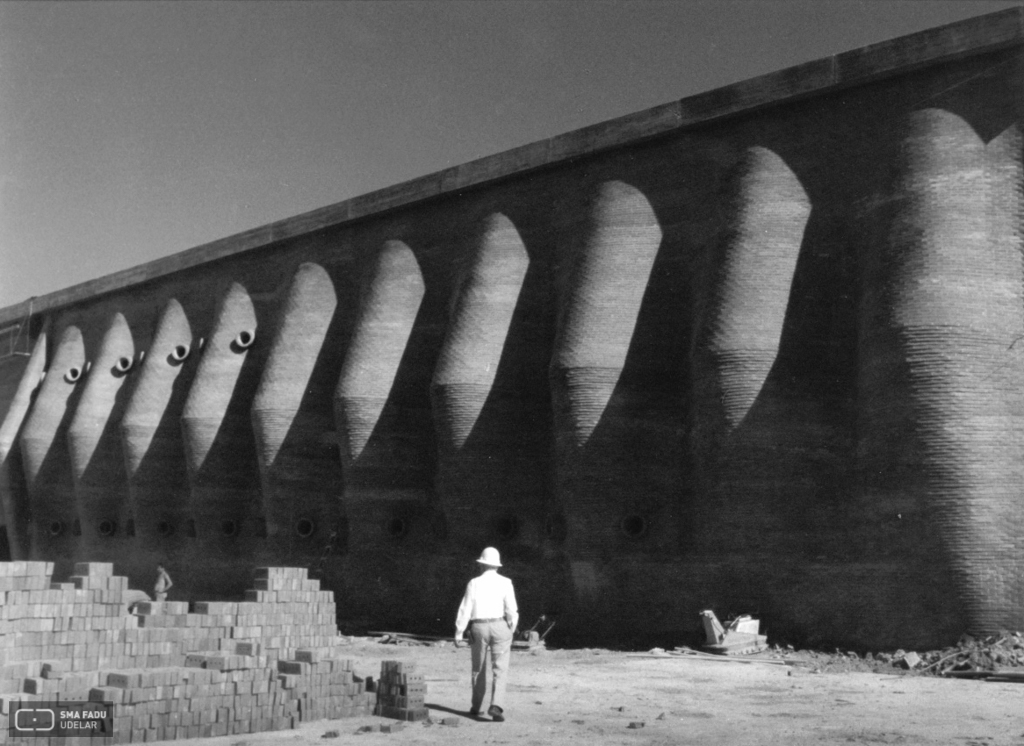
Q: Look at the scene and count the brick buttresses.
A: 11